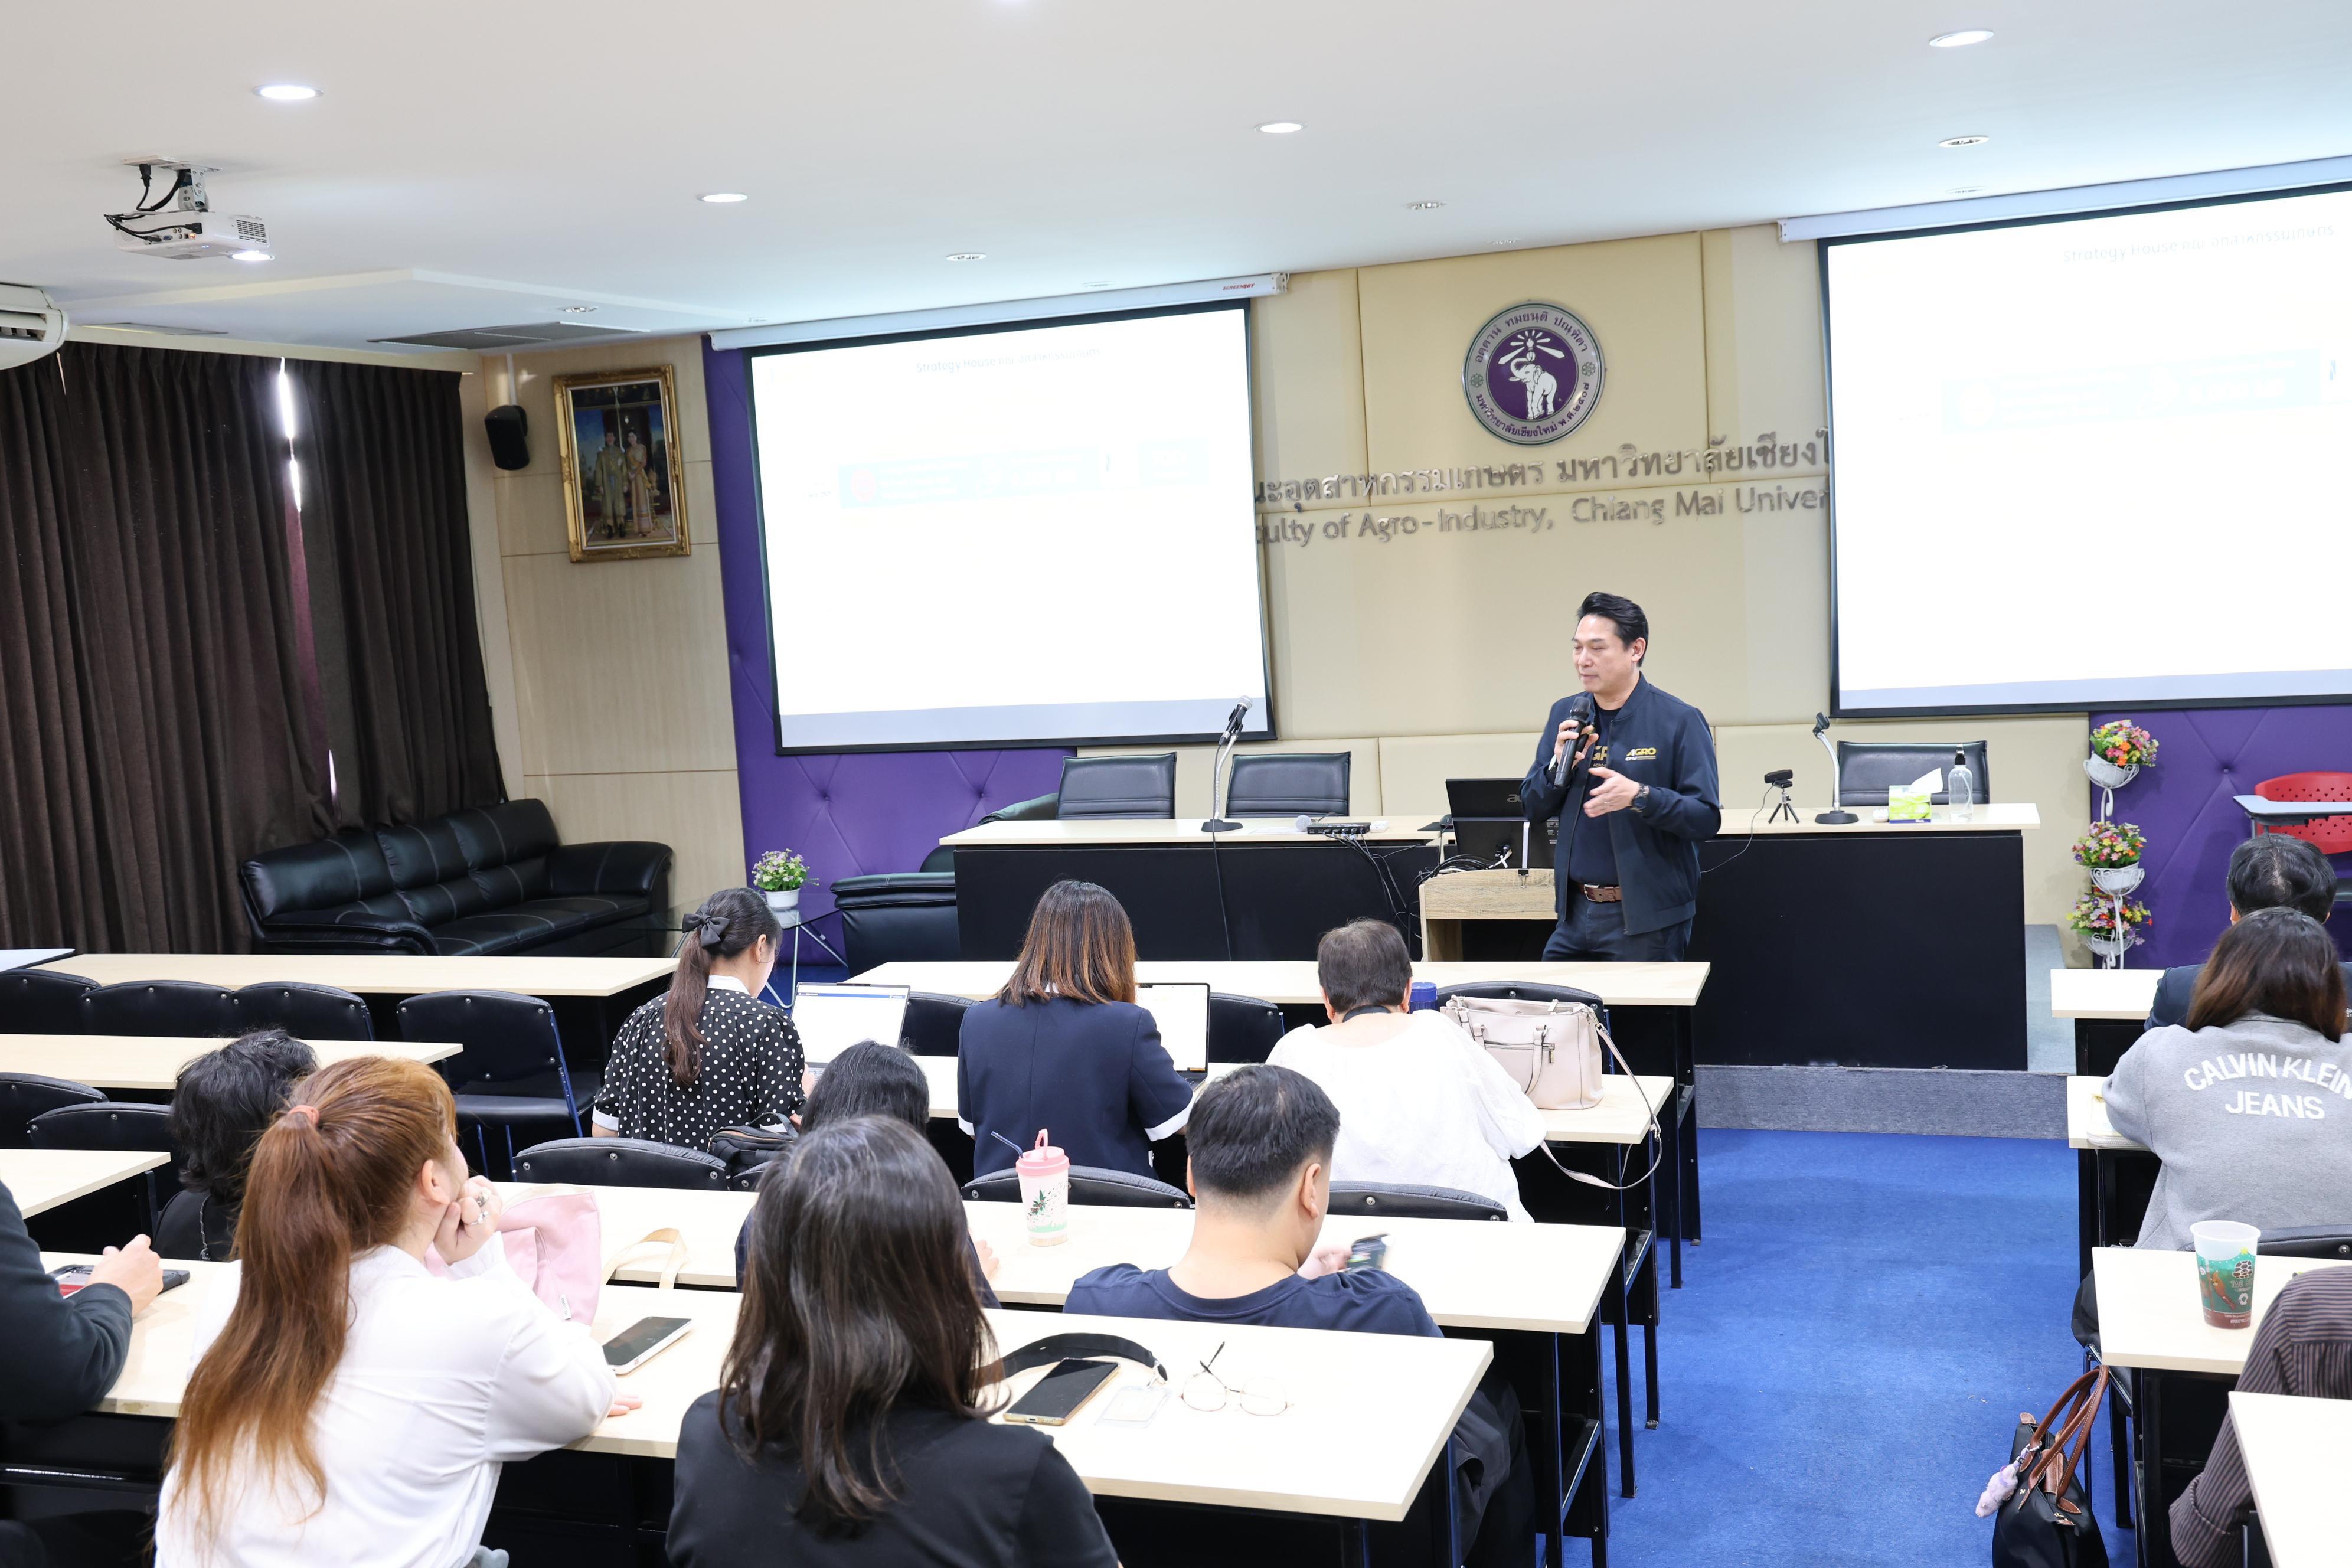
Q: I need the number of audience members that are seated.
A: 12